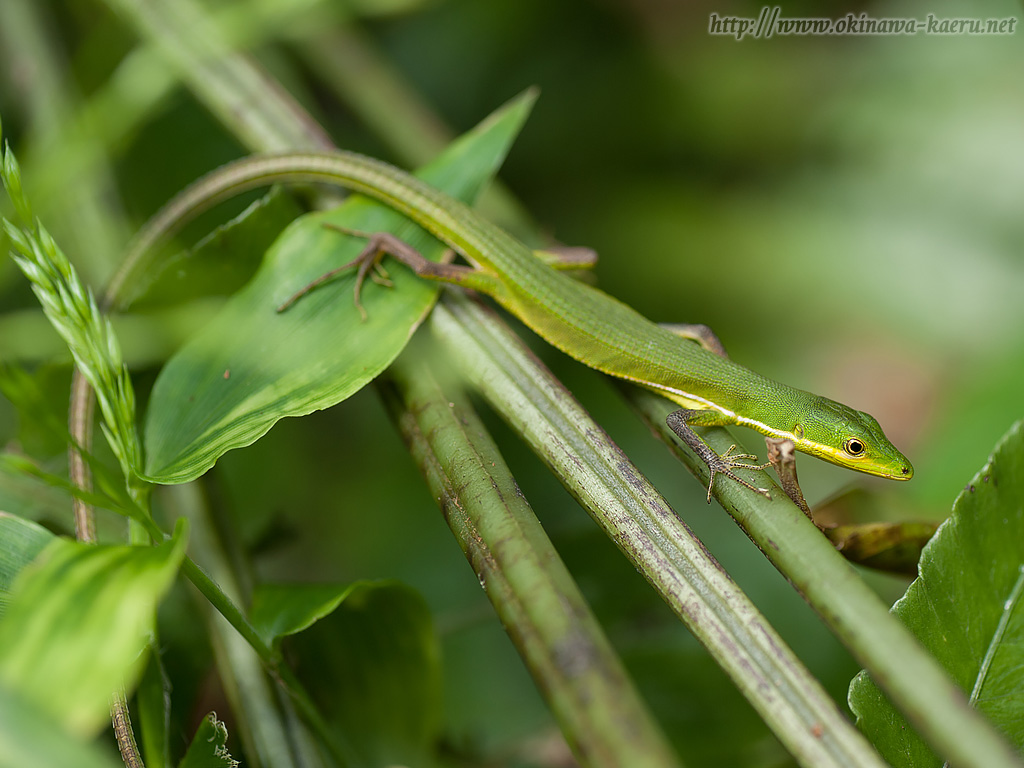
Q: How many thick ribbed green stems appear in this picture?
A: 3